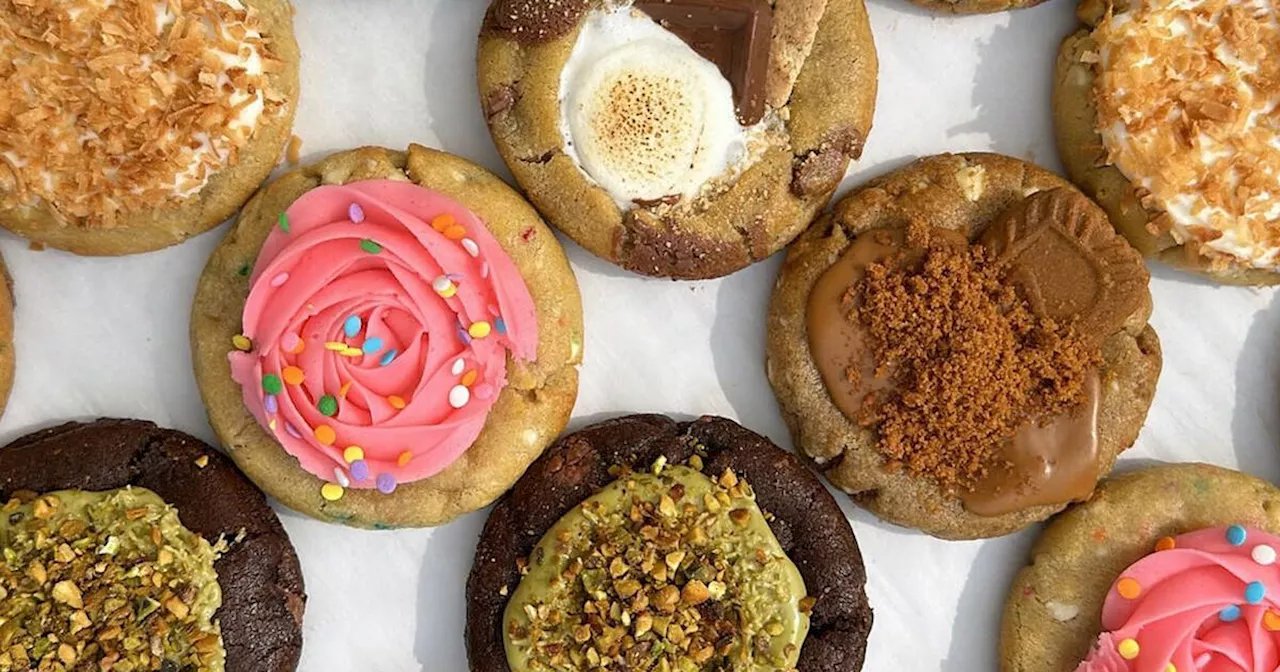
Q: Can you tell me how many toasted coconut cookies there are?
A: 2